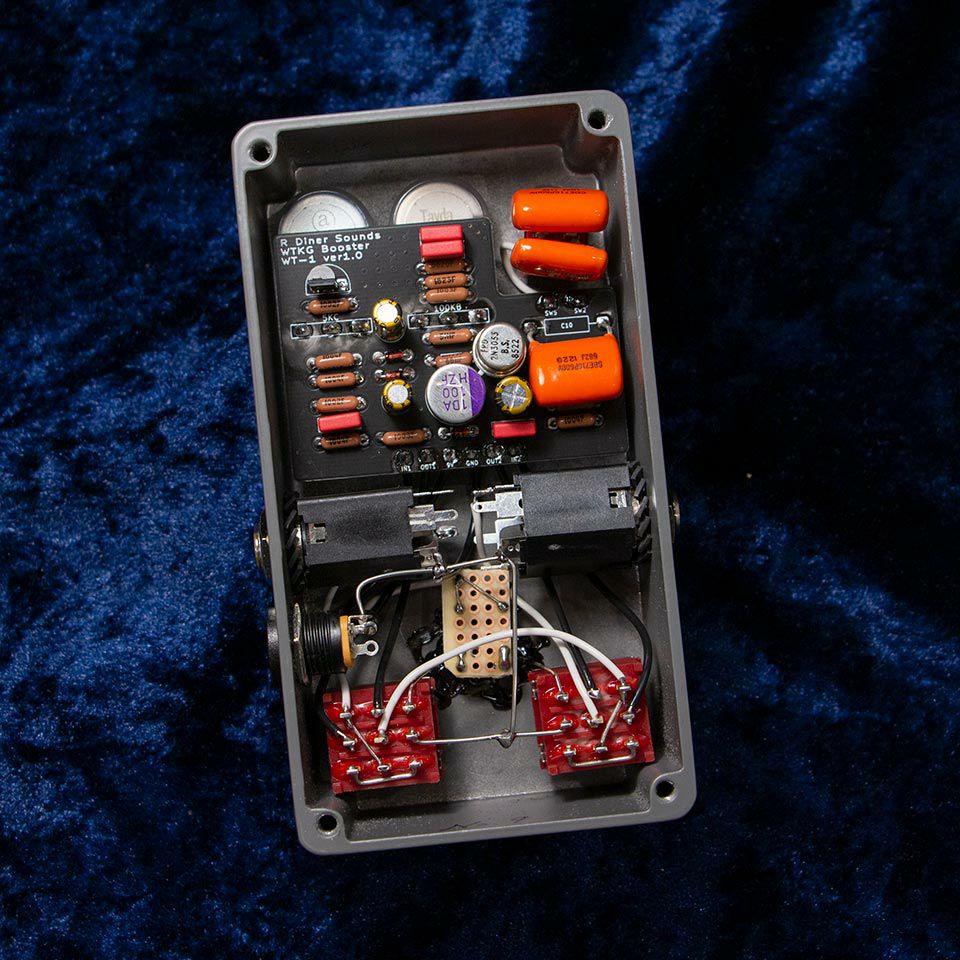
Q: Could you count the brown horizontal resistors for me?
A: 12